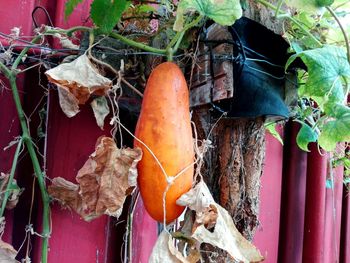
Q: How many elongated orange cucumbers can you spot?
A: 1